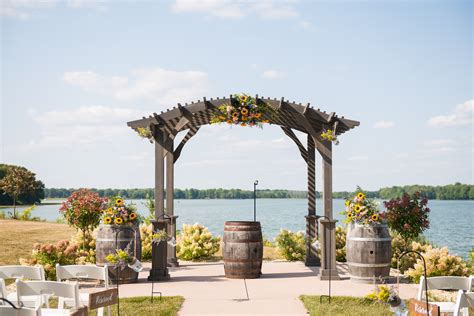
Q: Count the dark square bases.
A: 4